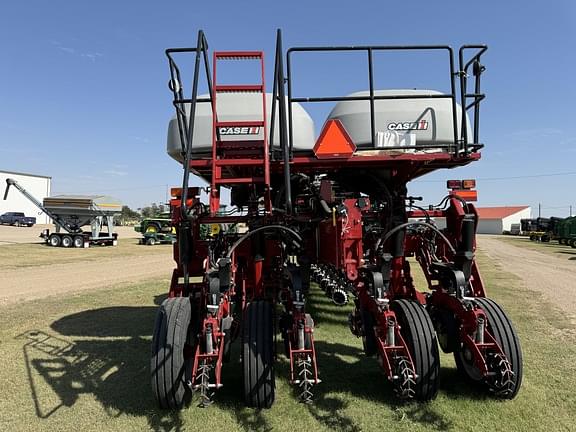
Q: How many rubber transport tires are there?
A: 4